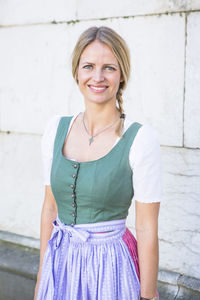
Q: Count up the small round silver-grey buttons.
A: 7